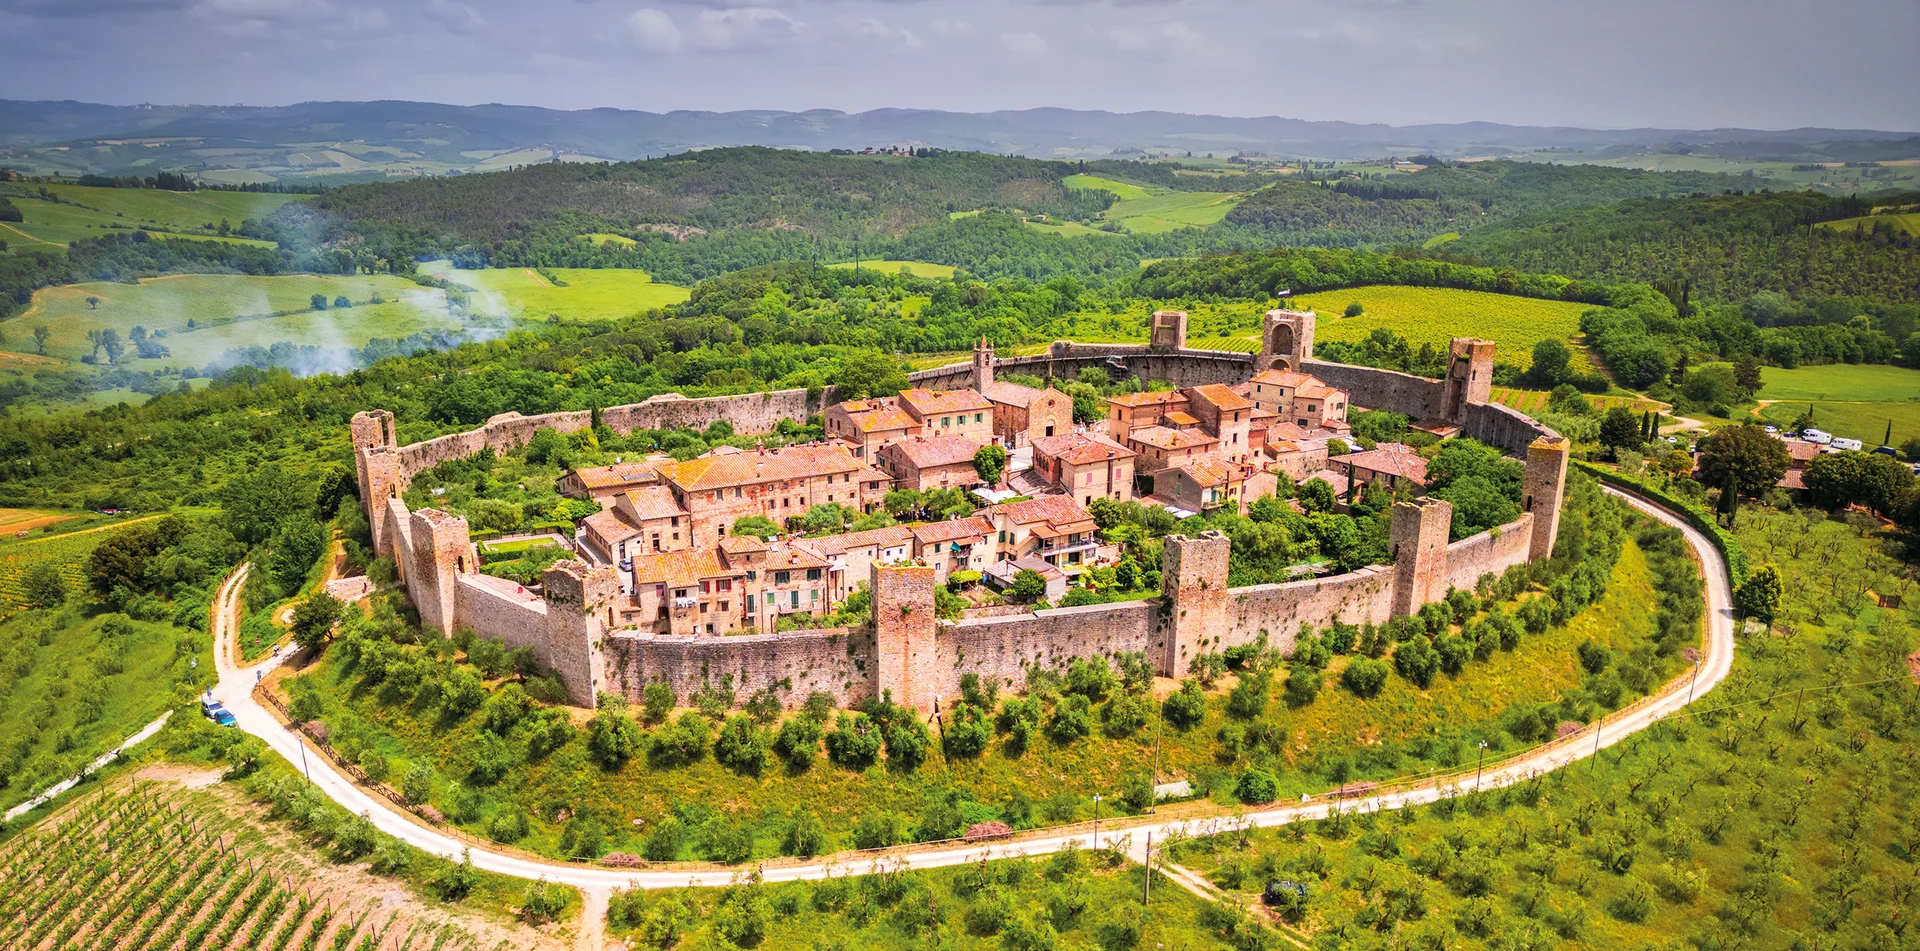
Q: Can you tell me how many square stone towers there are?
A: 11